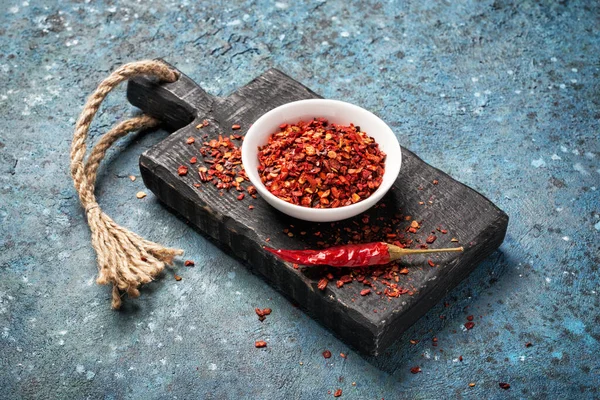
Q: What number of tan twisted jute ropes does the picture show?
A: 1